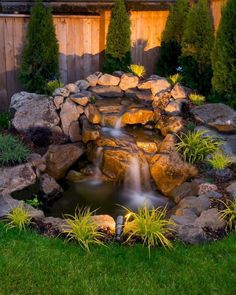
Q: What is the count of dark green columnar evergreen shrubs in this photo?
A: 5